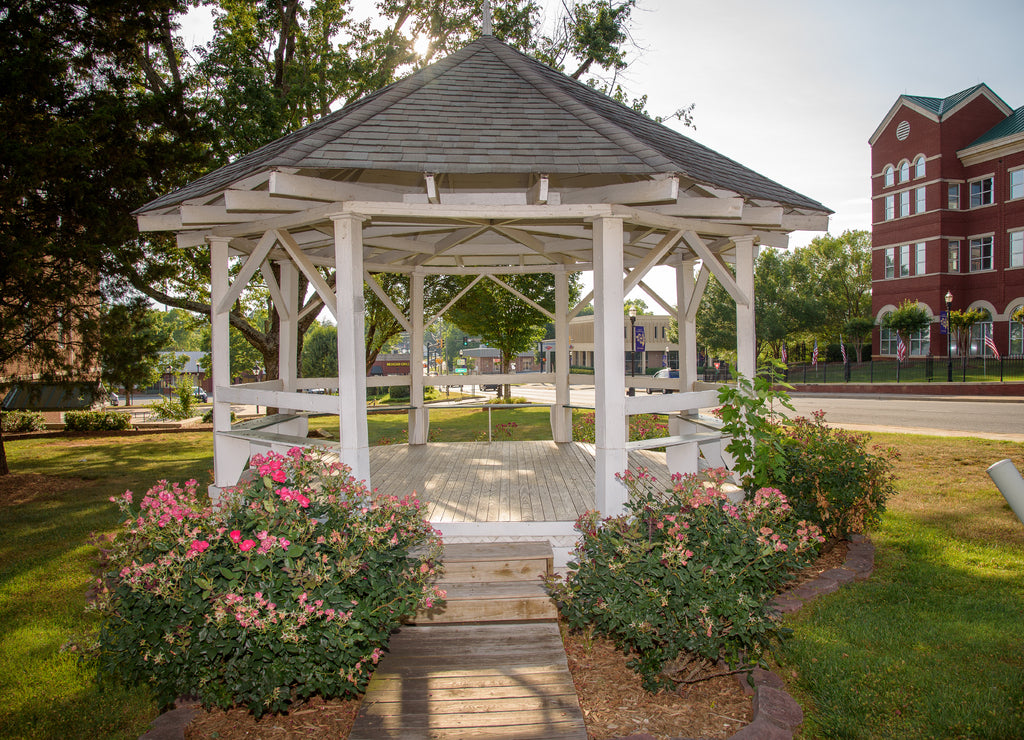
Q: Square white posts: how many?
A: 8